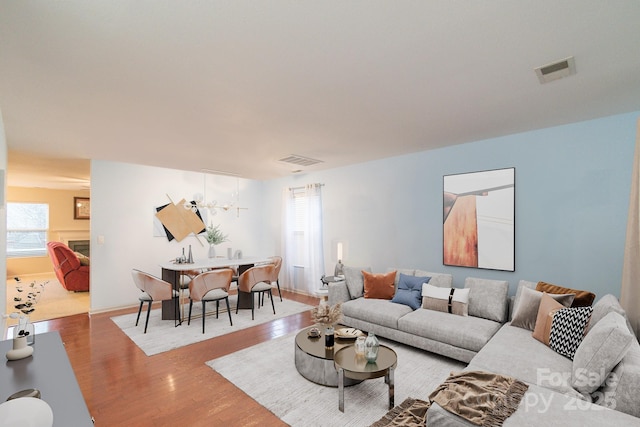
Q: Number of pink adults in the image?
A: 0